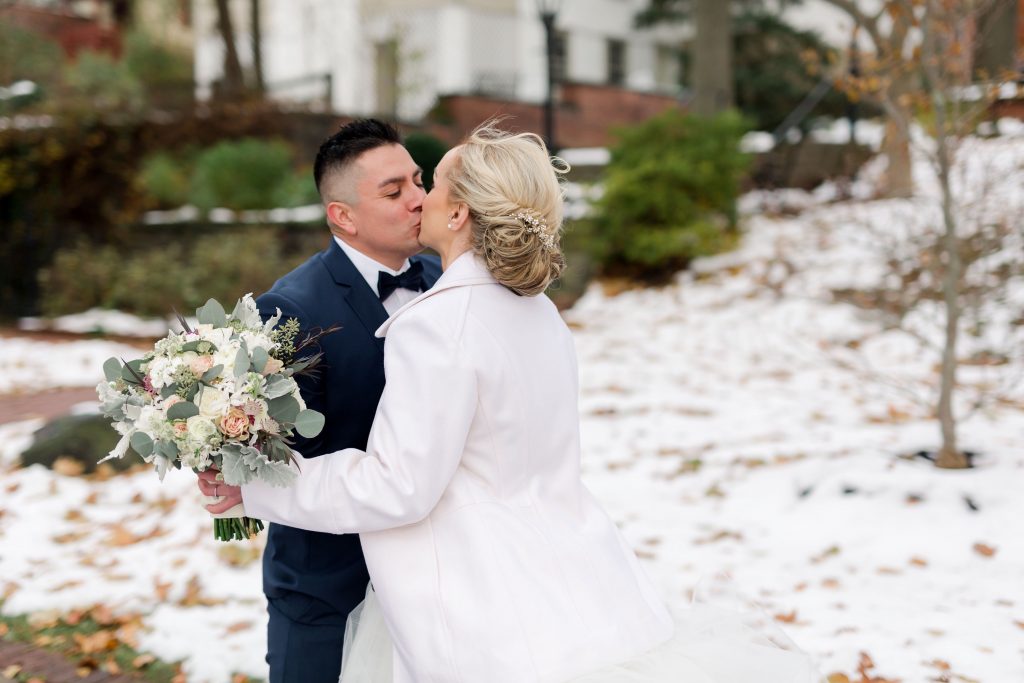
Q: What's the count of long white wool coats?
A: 1